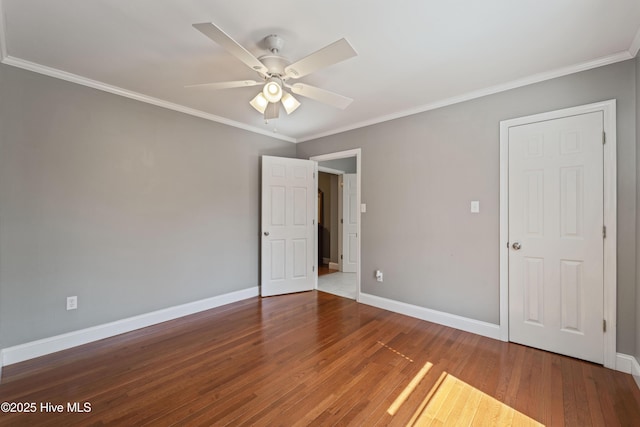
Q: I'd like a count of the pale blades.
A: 5